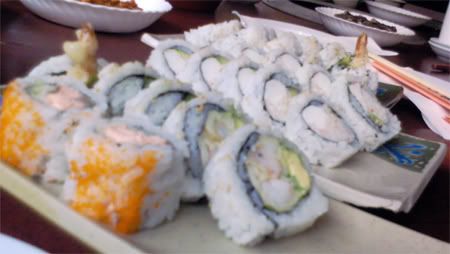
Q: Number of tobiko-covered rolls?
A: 2